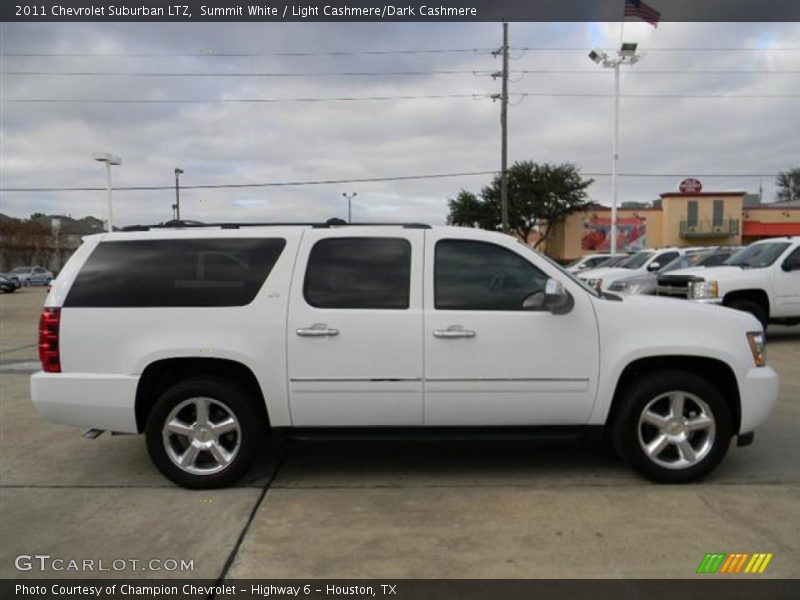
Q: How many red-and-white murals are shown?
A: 1